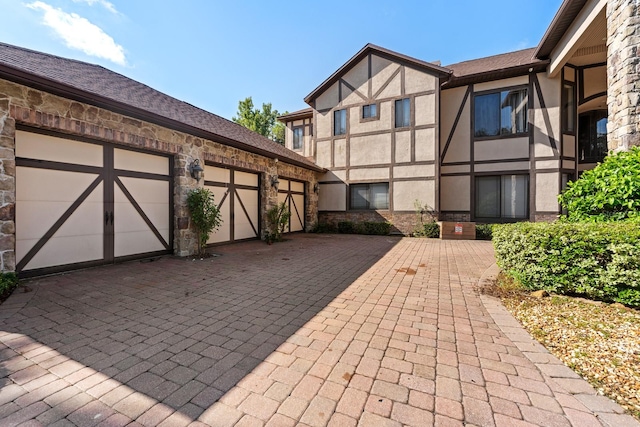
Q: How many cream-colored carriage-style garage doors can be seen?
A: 3